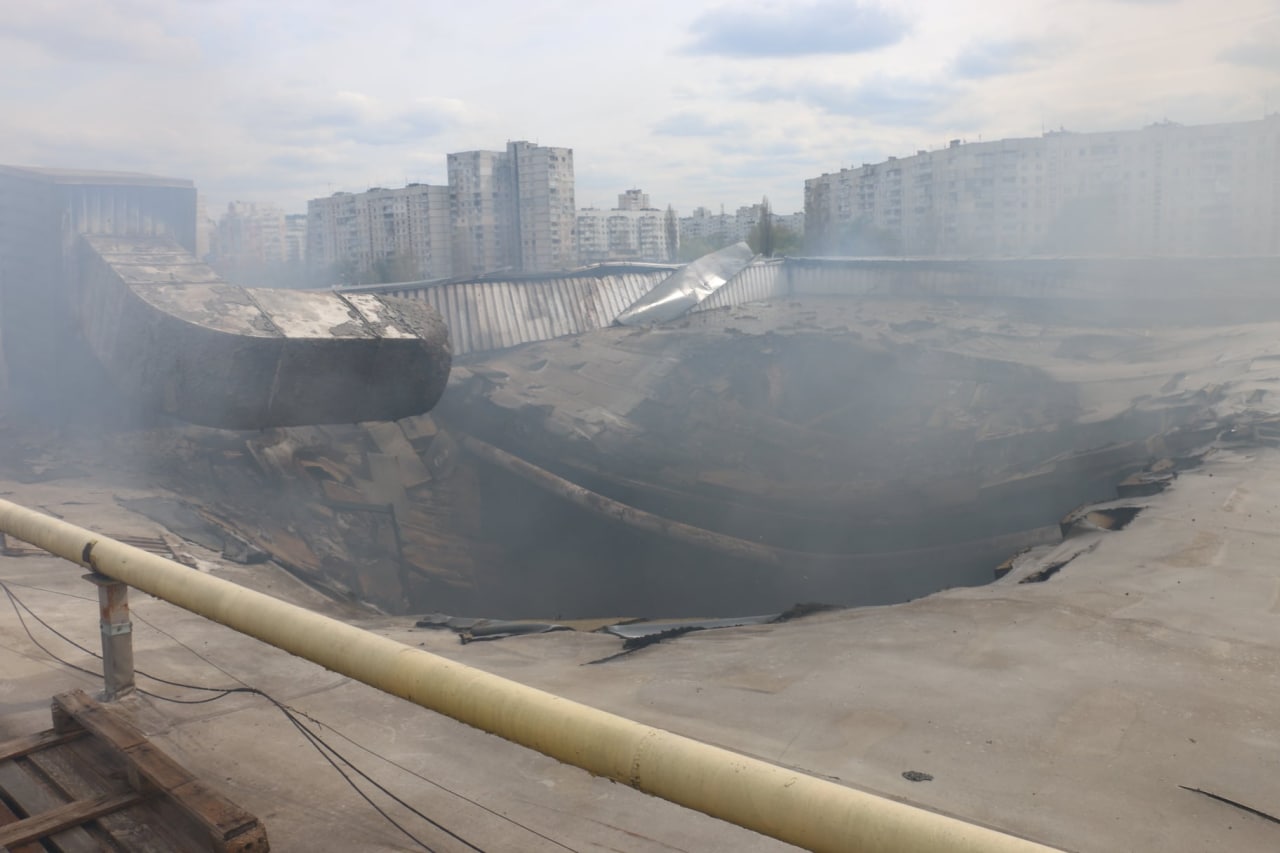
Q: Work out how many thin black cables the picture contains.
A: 3